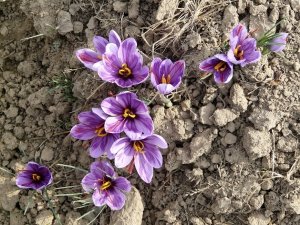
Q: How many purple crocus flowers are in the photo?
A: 11